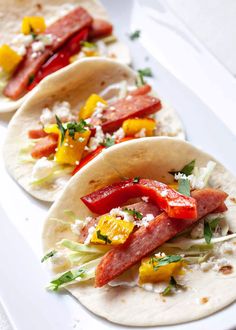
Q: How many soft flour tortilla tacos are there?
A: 3